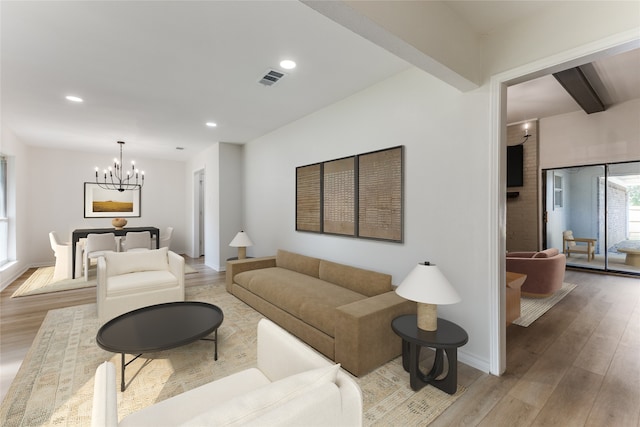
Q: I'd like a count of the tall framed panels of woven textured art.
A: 3